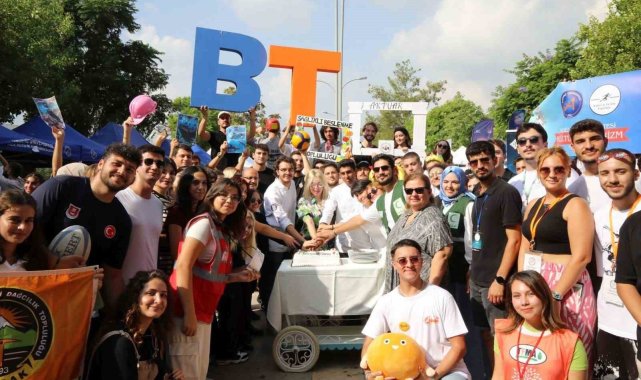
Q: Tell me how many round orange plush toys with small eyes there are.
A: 1